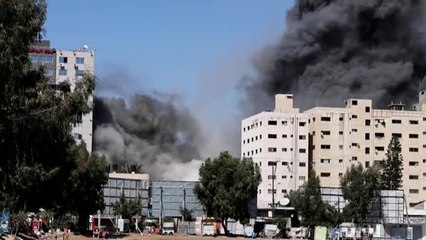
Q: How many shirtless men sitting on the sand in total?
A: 0